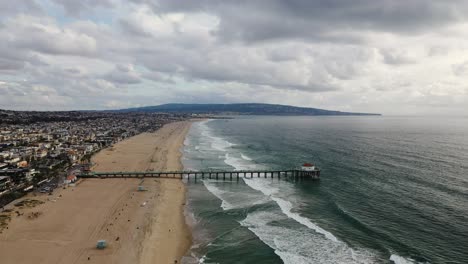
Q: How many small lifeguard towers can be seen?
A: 2